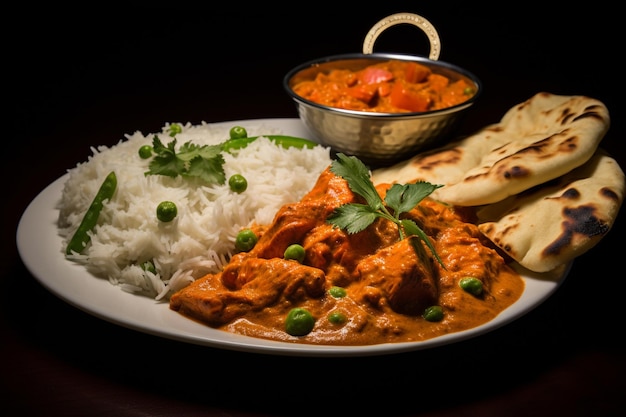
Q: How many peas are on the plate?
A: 13